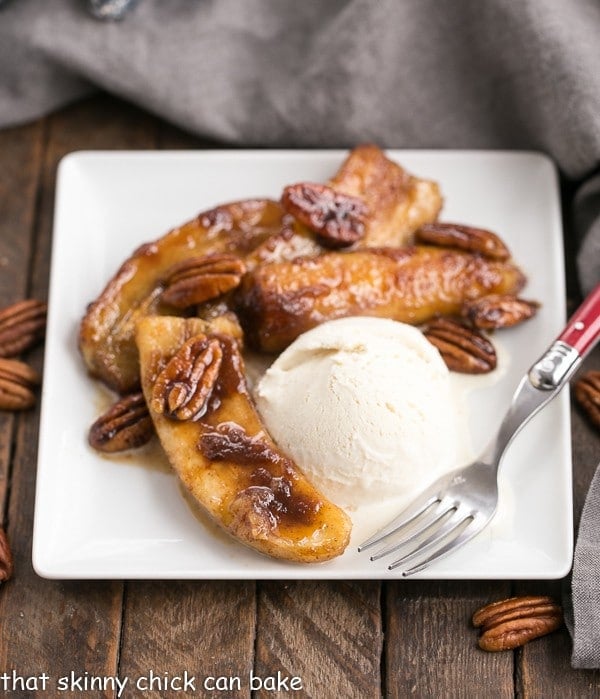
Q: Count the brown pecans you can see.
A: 12